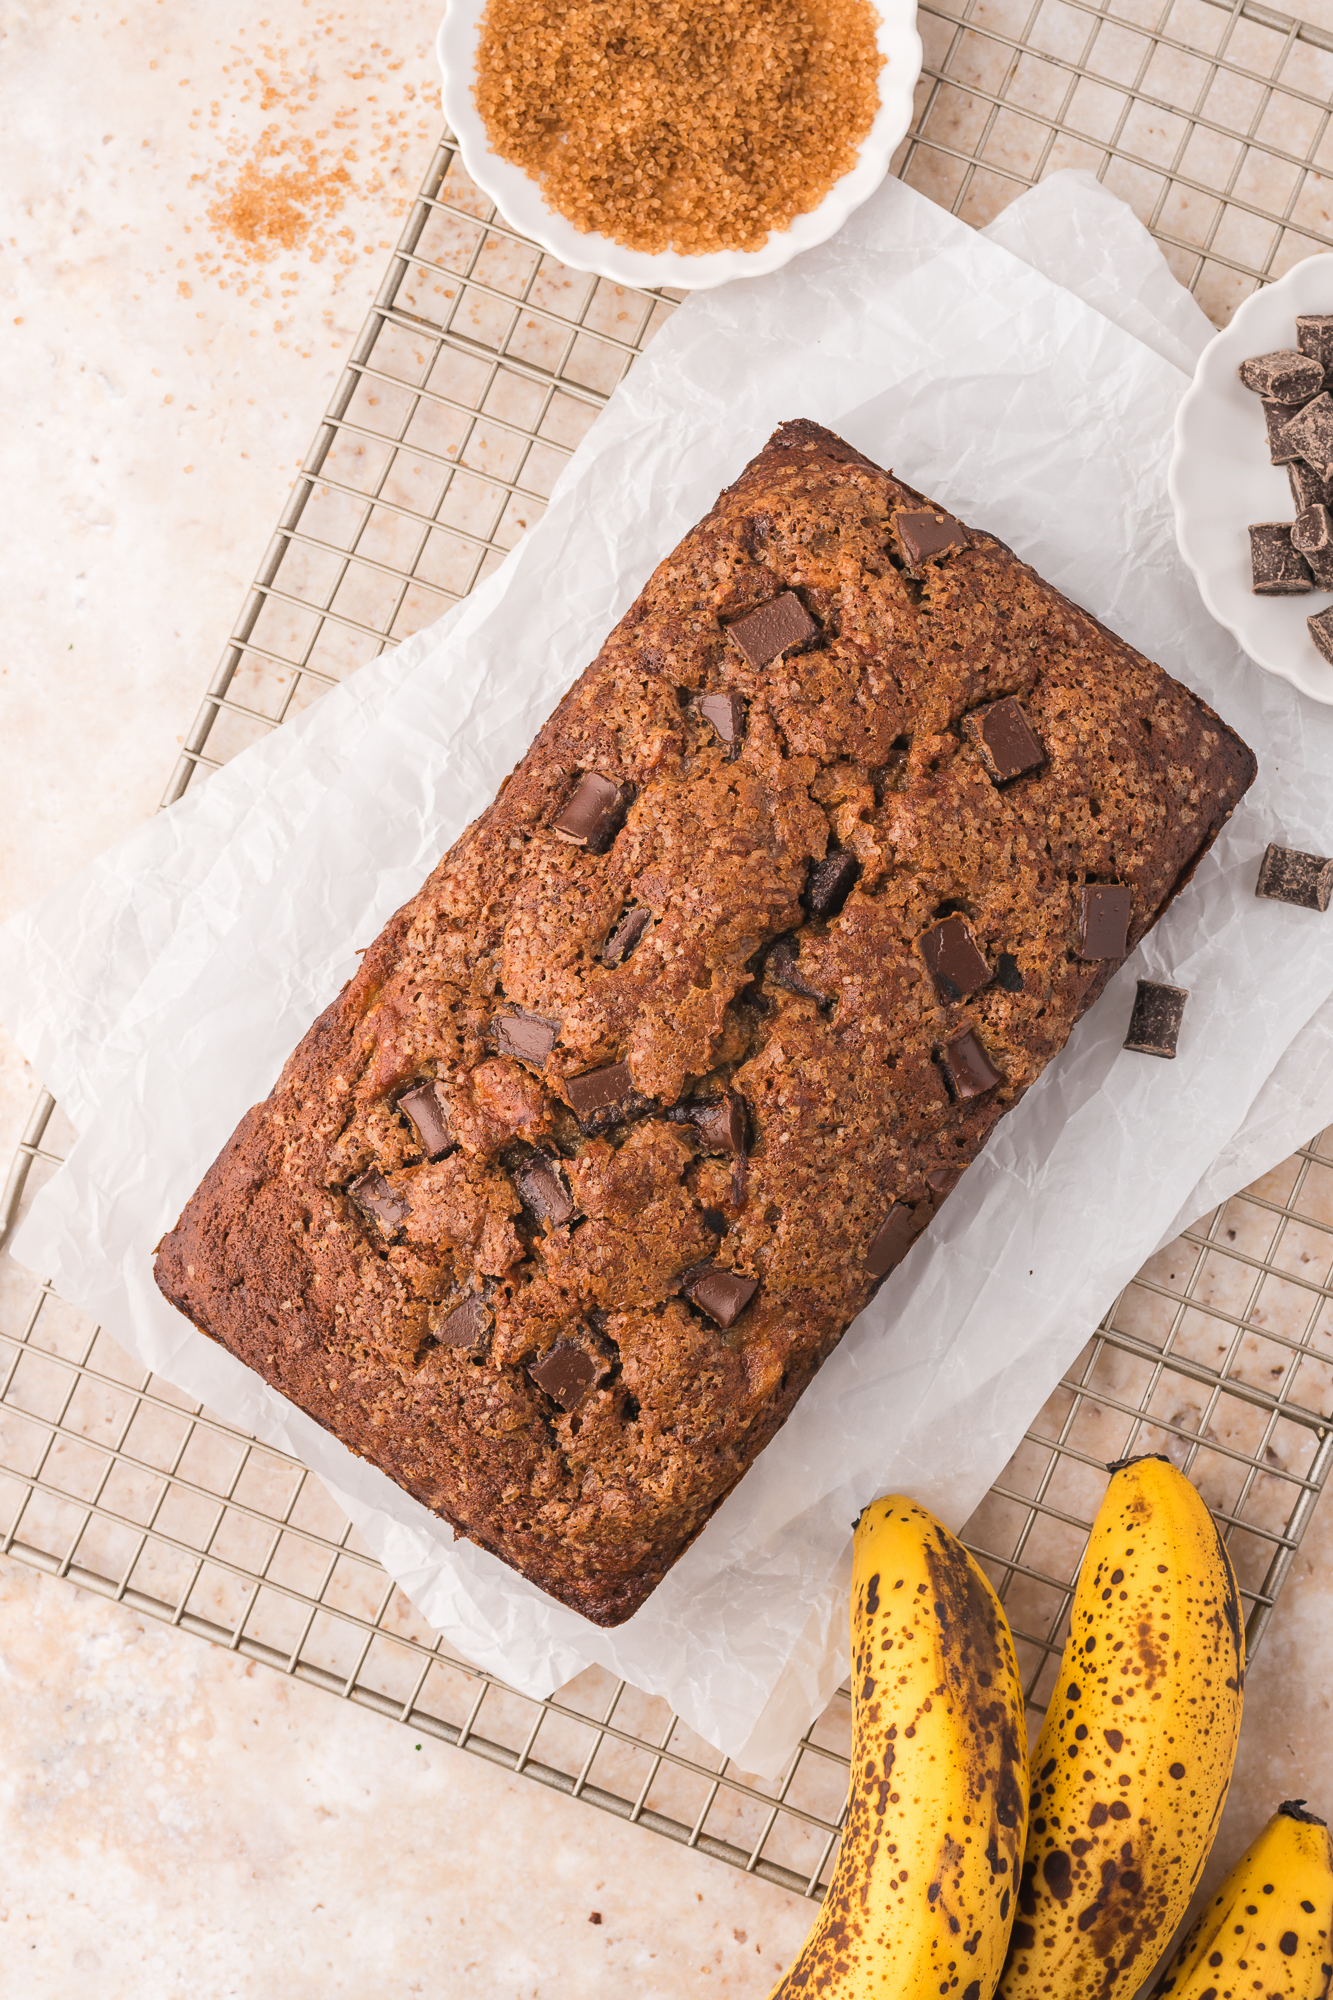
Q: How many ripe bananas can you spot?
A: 3